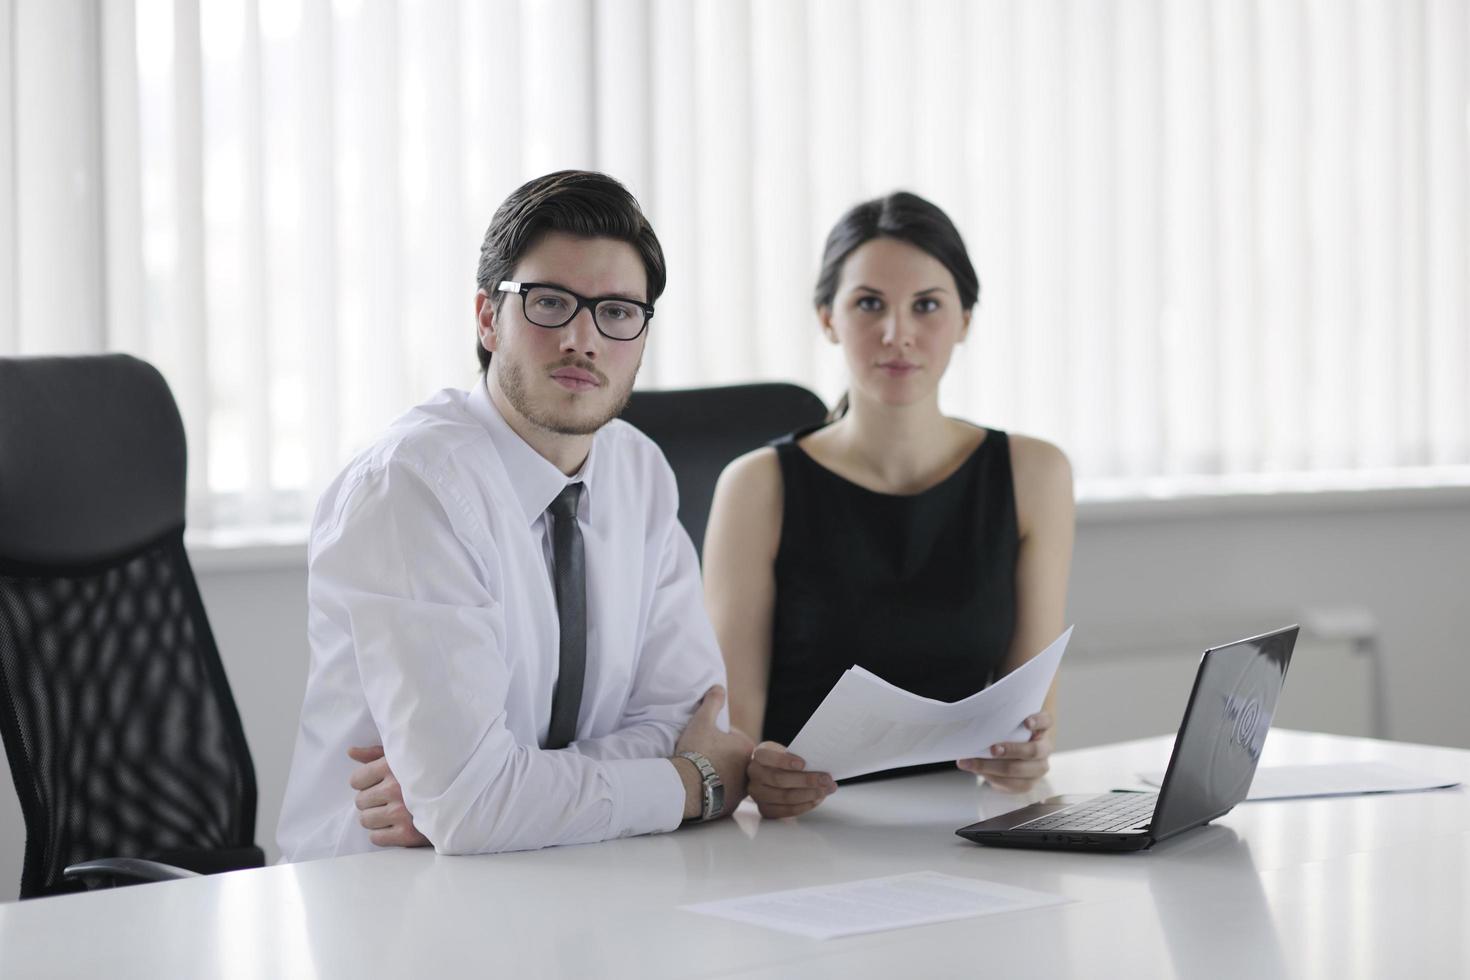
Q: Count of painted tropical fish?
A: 0